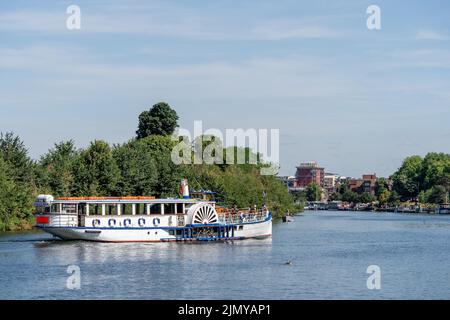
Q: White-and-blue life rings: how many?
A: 5